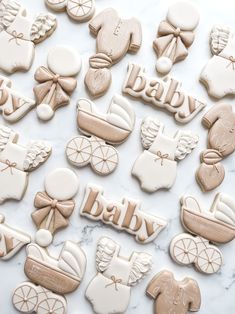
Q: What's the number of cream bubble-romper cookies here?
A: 5